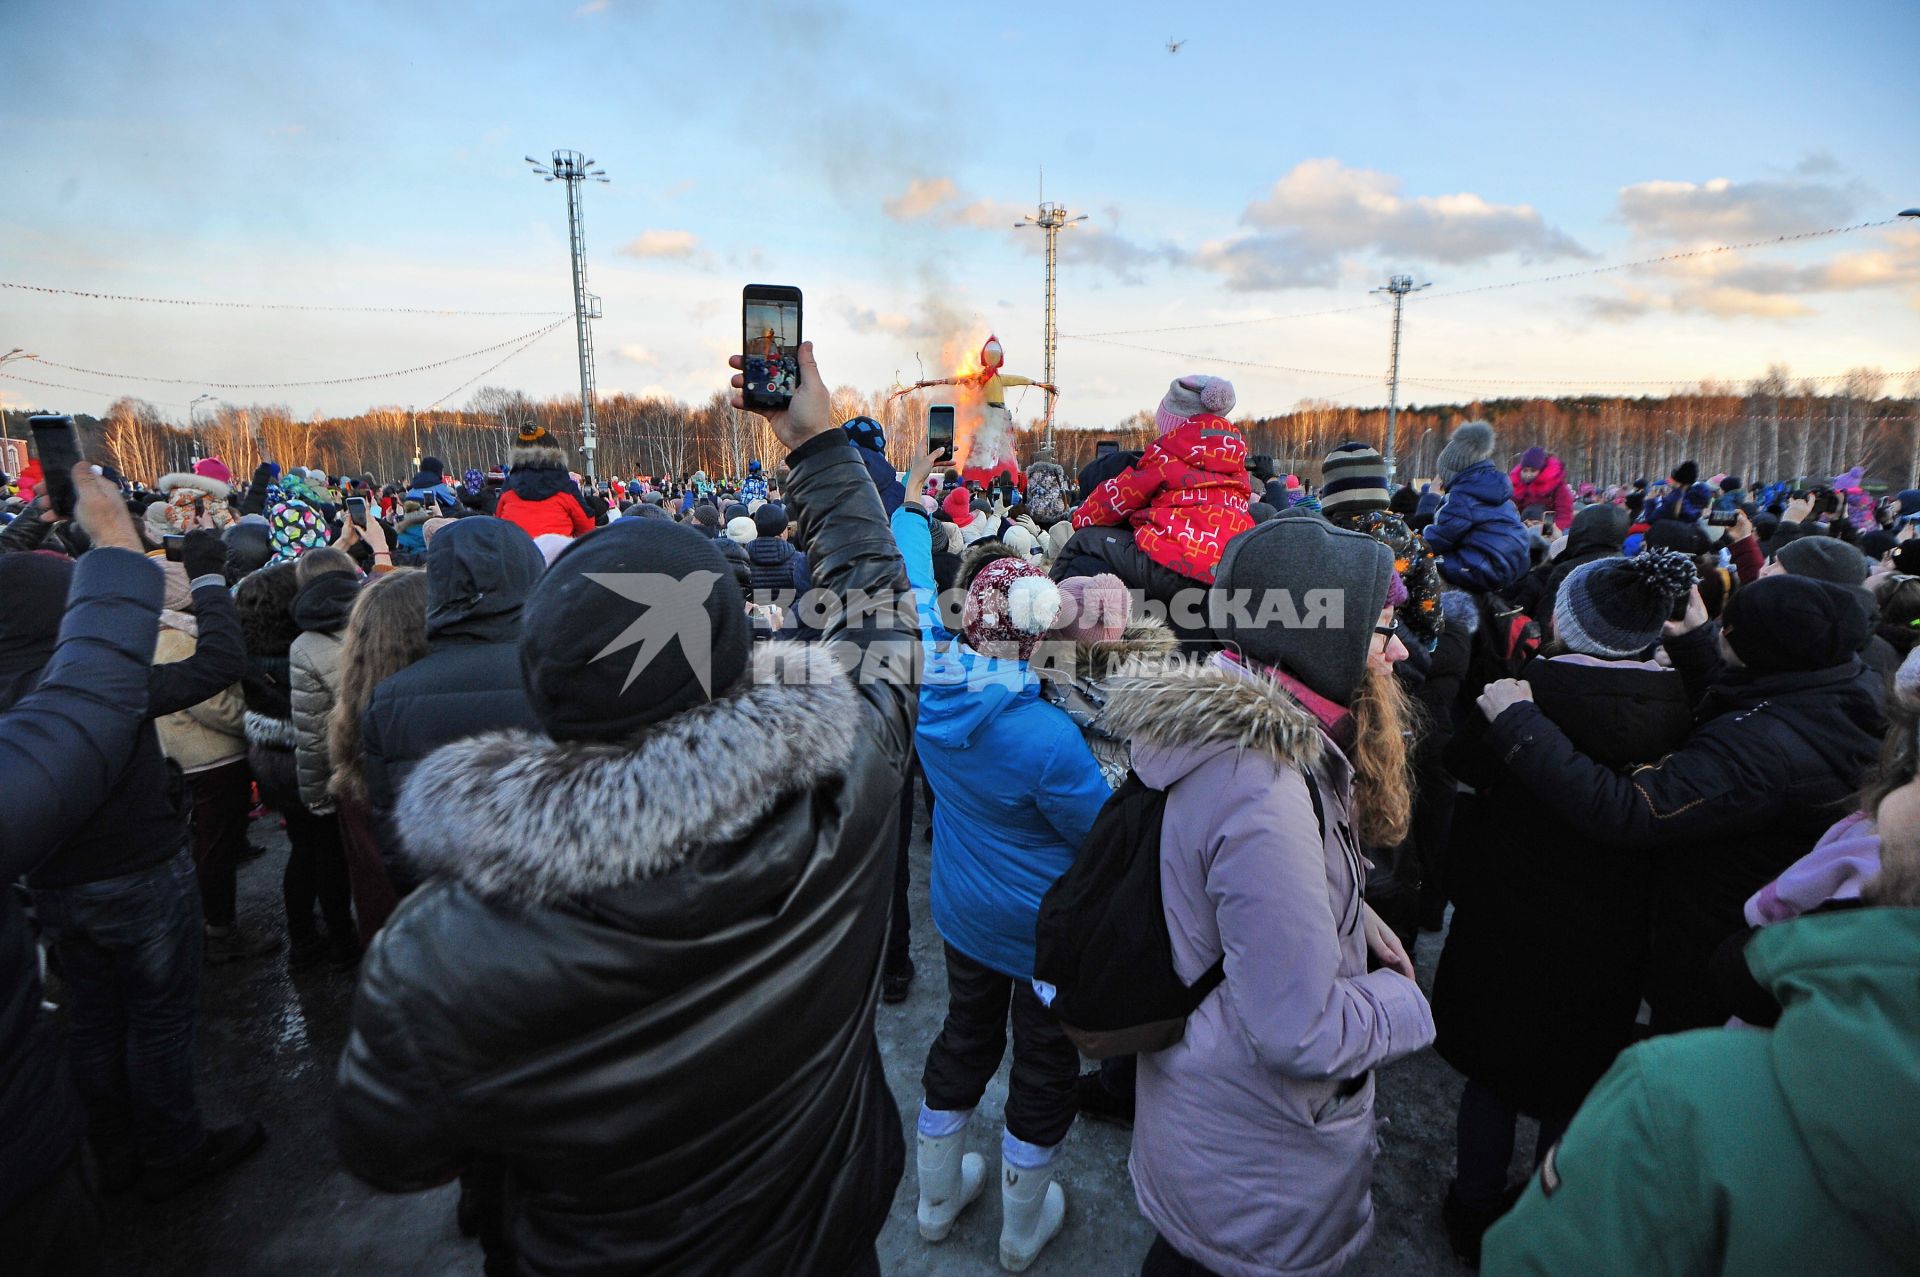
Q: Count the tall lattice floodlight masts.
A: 3